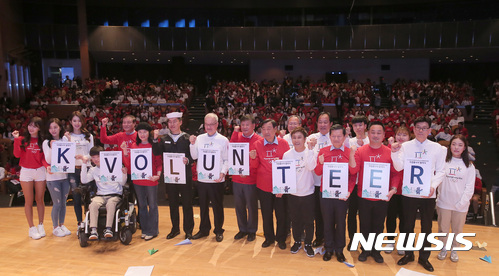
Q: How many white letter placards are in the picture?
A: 10